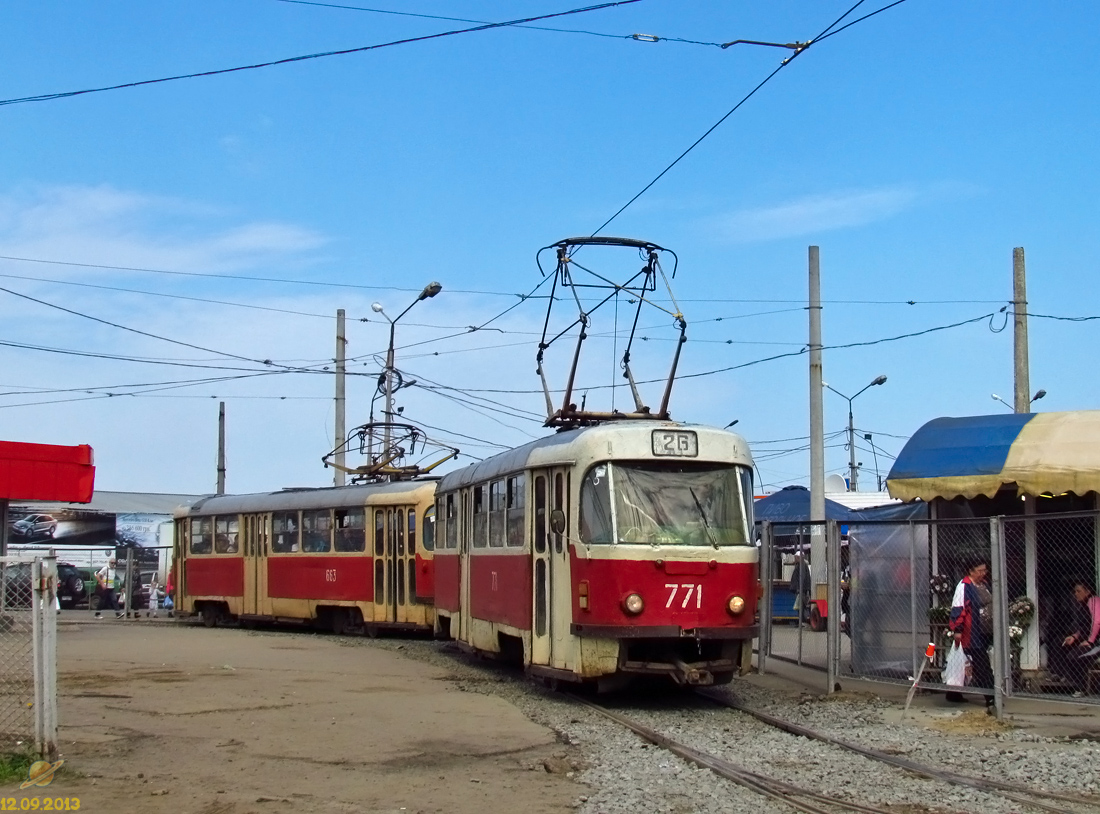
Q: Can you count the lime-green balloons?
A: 0